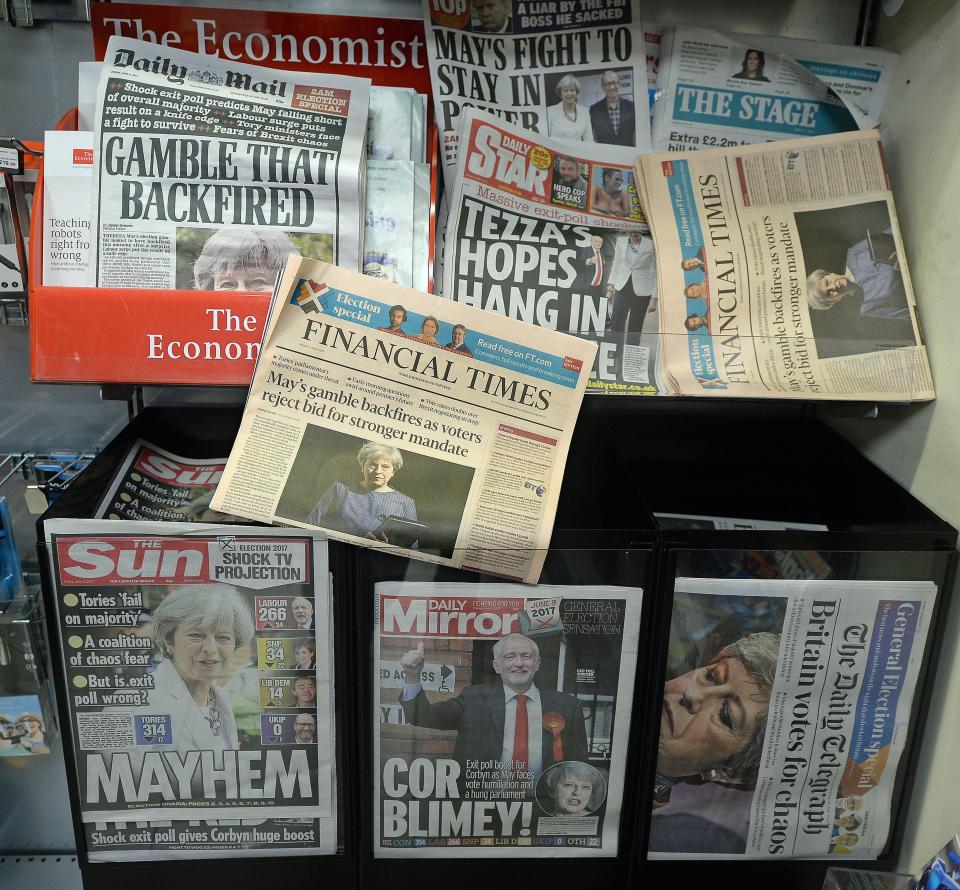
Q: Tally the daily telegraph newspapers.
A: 1